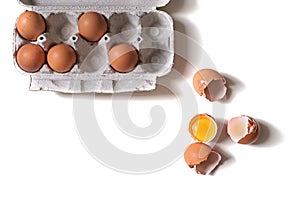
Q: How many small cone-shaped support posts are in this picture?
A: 4